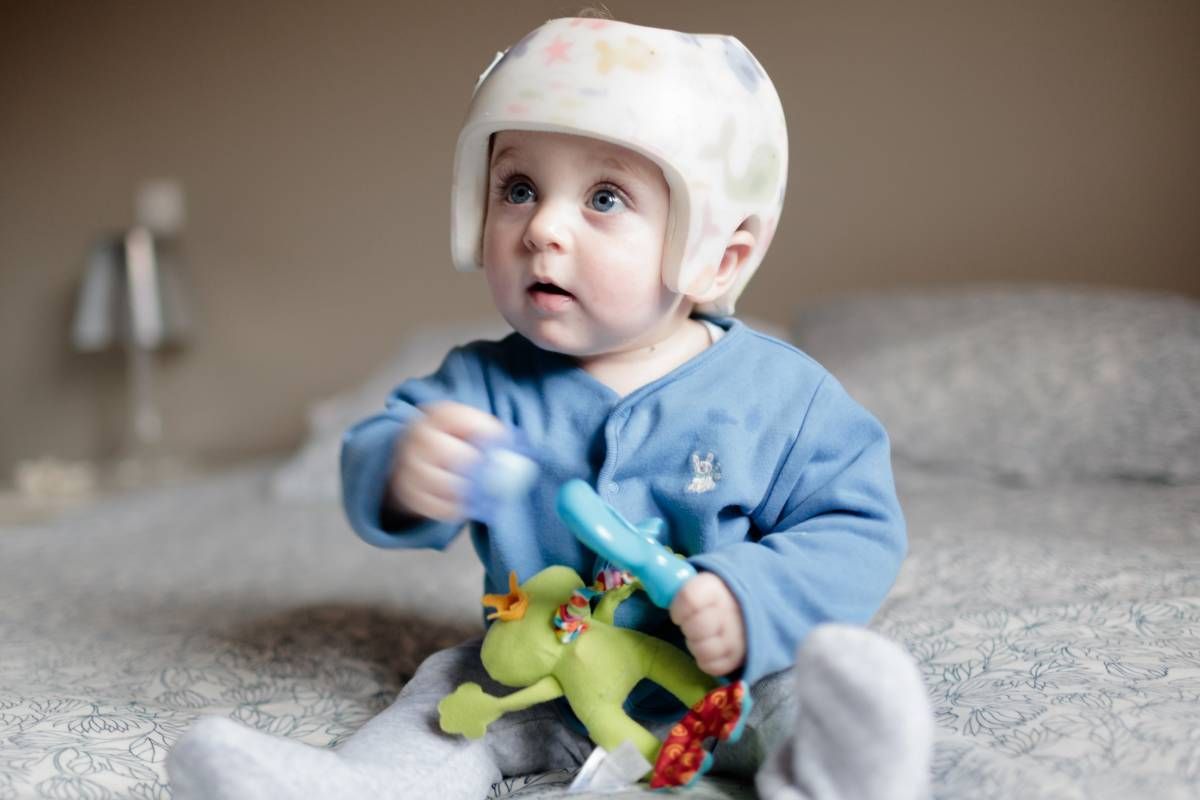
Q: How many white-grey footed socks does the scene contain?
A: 2